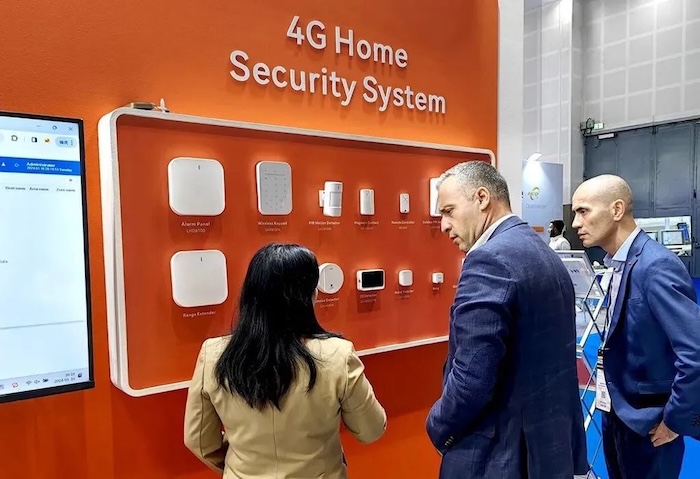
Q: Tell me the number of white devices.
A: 11